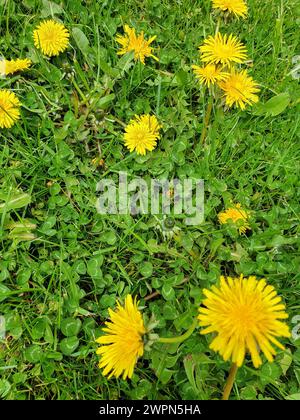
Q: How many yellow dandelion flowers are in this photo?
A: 12